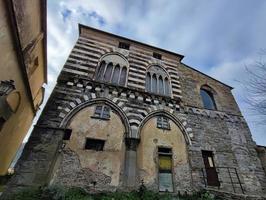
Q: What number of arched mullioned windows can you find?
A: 2